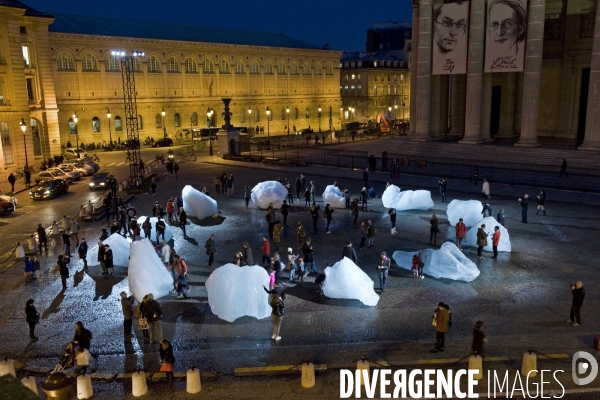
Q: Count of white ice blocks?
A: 12